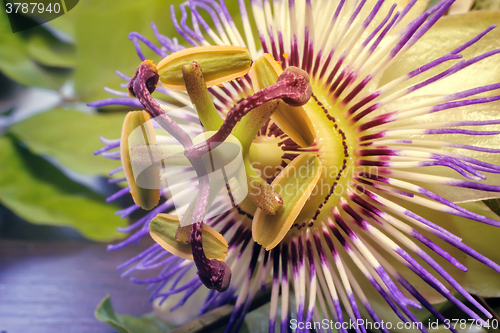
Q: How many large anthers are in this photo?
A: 5